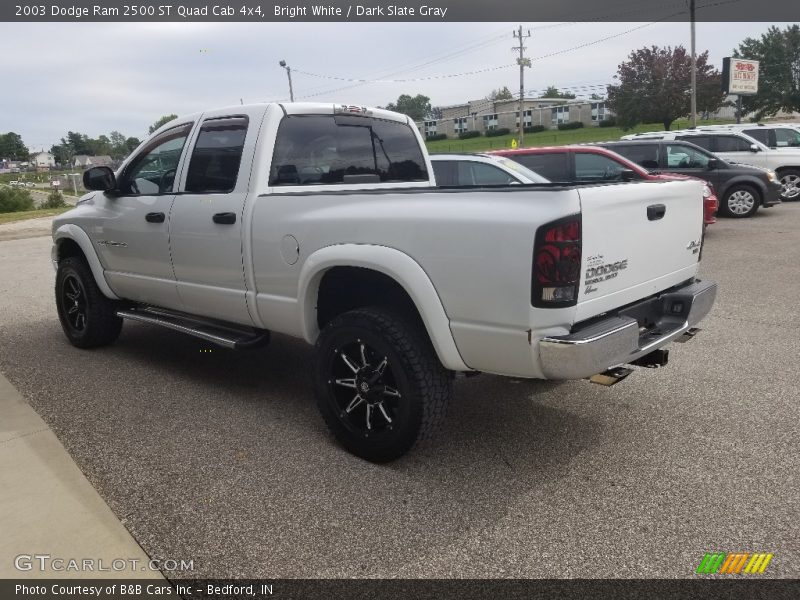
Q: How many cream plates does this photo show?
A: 0